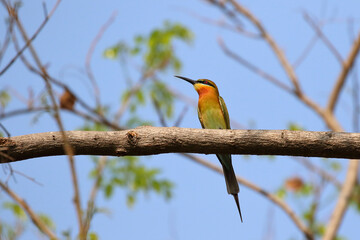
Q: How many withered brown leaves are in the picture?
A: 2